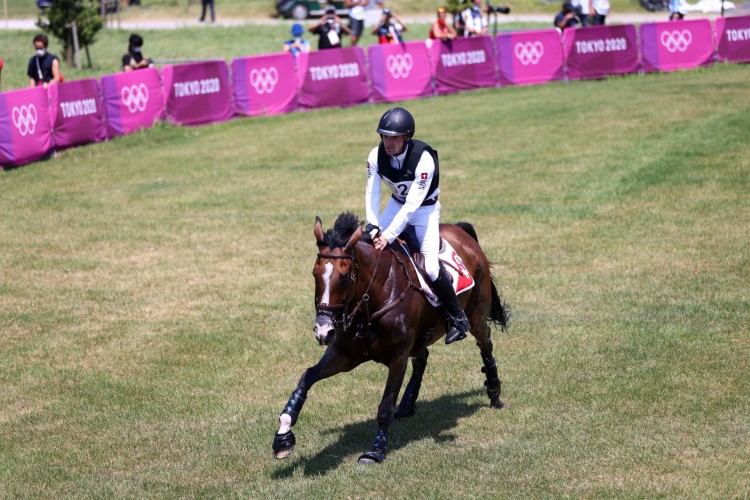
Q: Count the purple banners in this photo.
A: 12